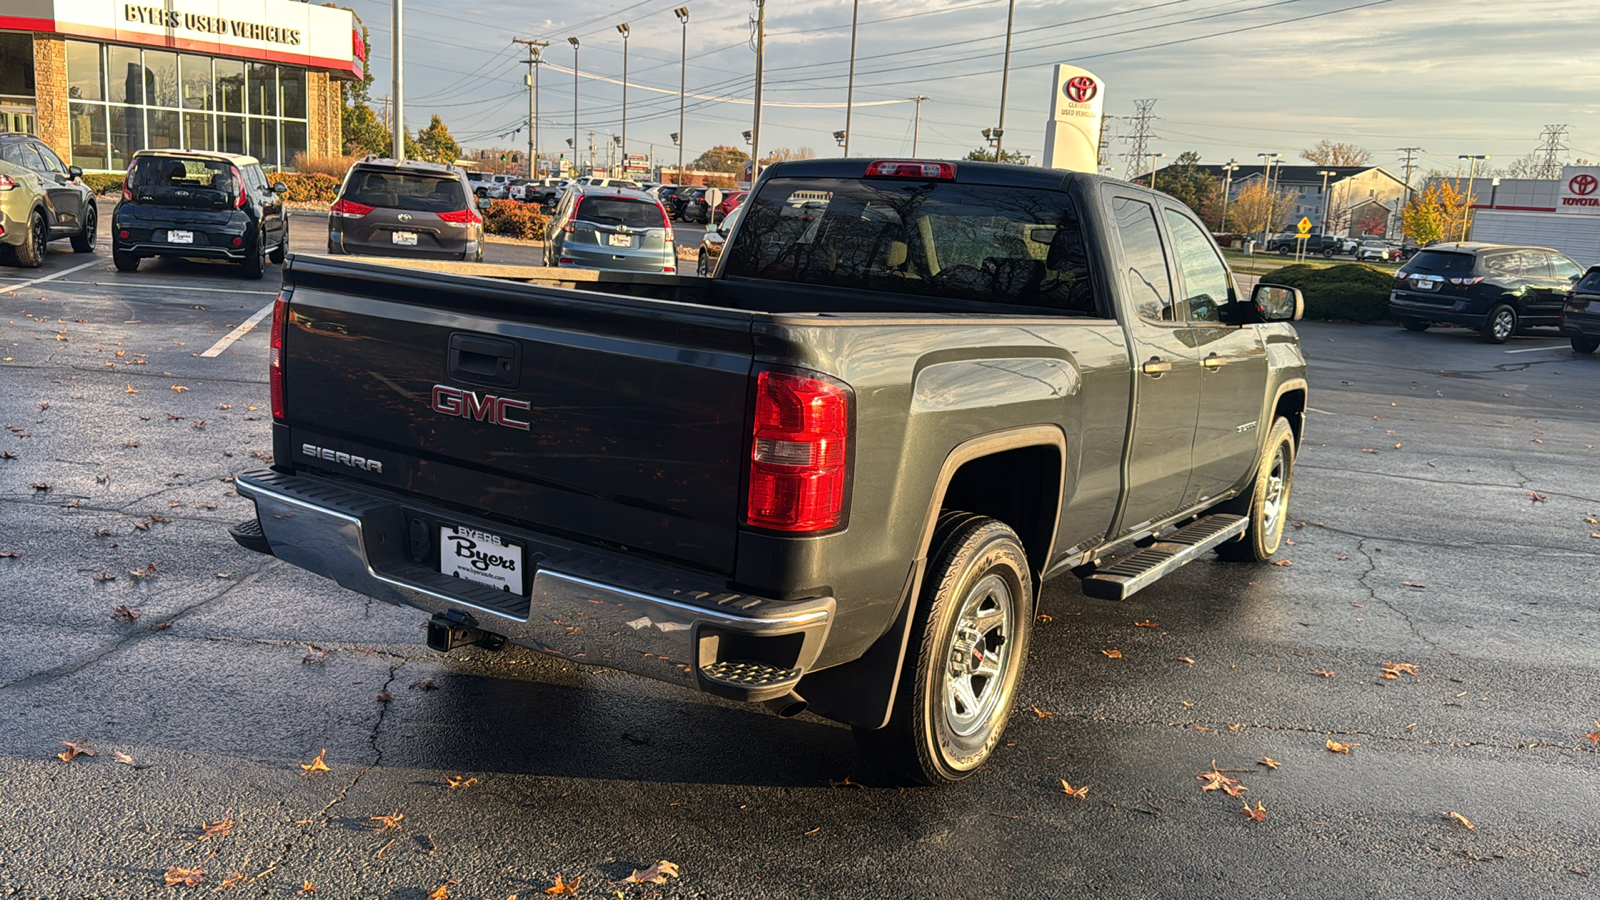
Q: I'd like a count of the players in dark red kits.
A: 0